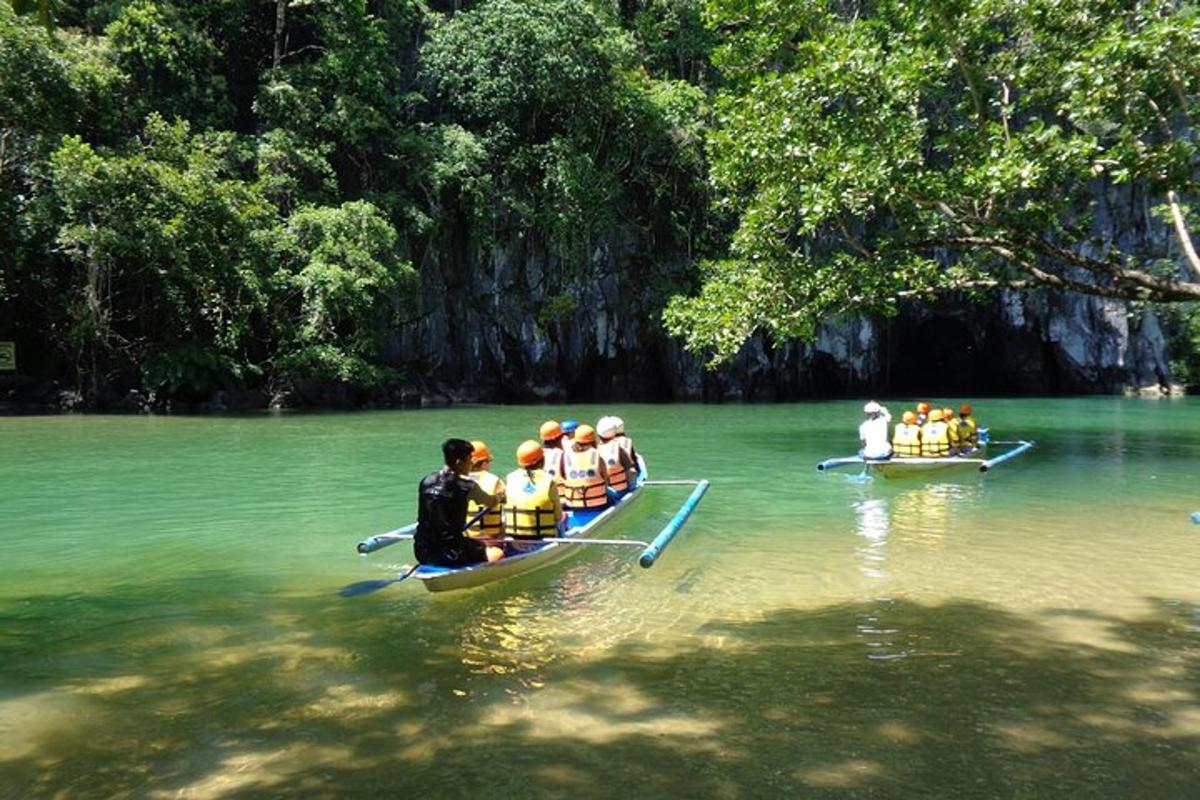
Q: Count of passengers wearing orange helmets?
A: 9